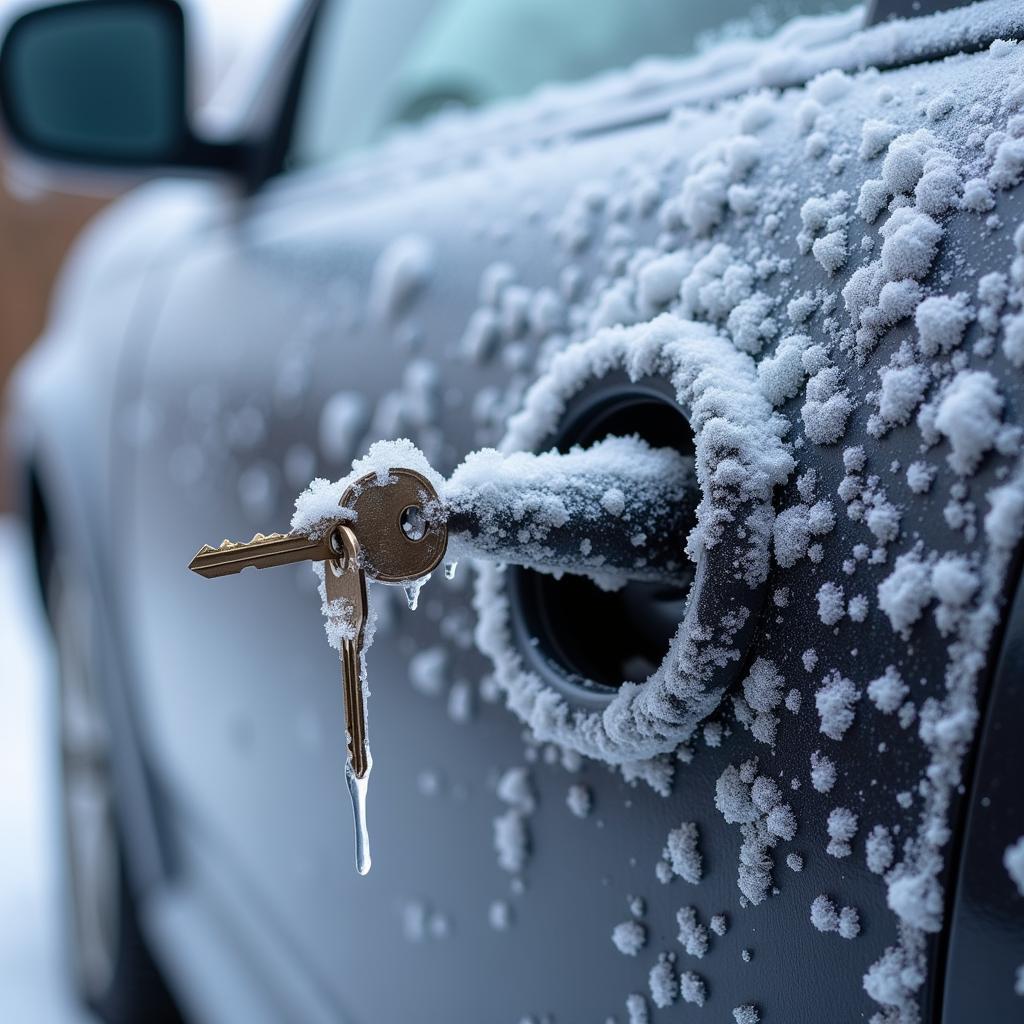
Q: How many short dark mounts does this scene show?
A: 1